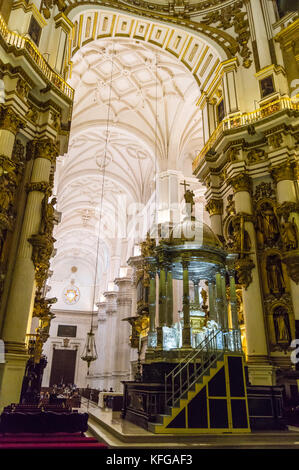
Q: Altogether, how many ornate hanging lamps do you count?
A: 1